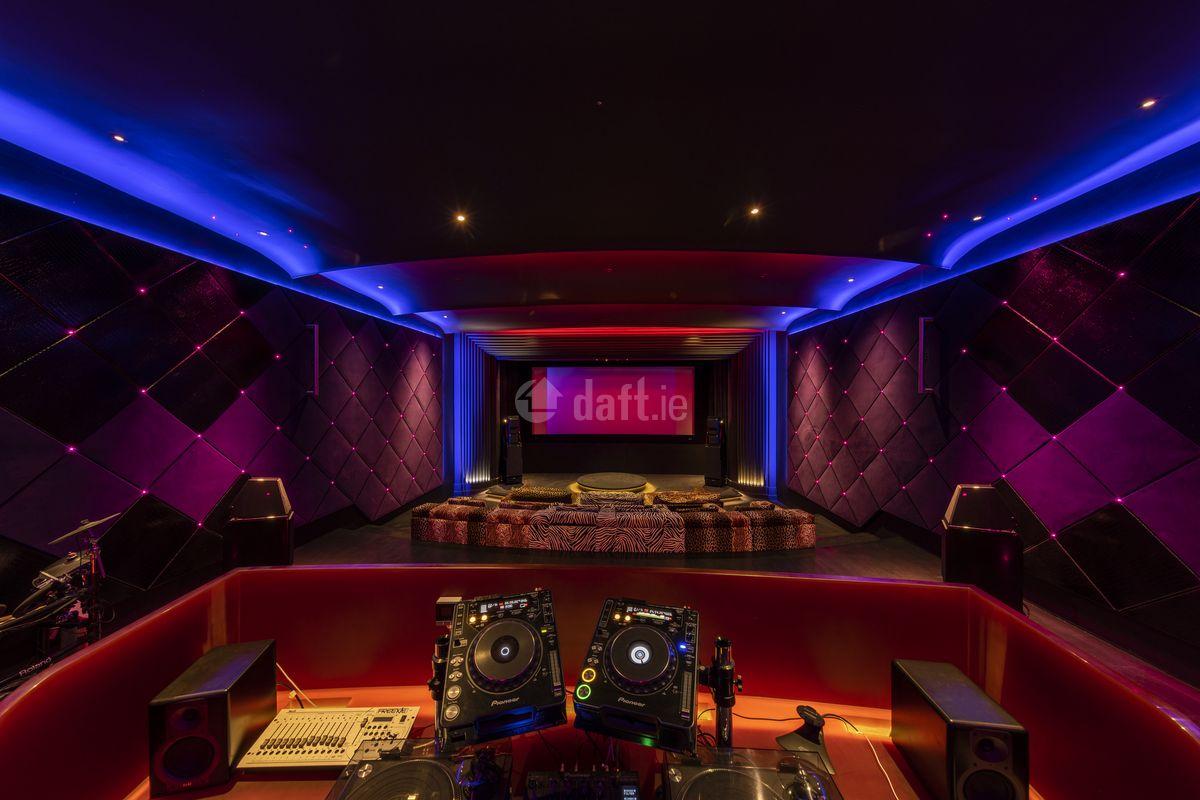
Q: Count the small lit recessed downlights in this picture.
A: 10